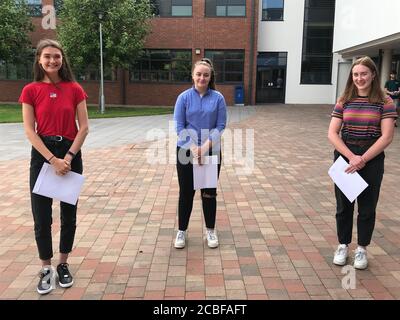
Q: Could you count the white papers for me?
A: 3